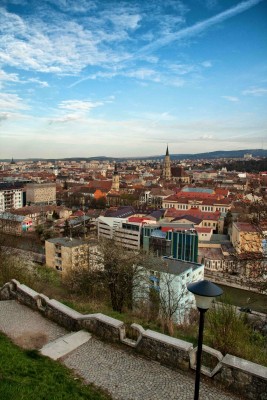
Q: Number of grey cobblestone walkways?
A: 1